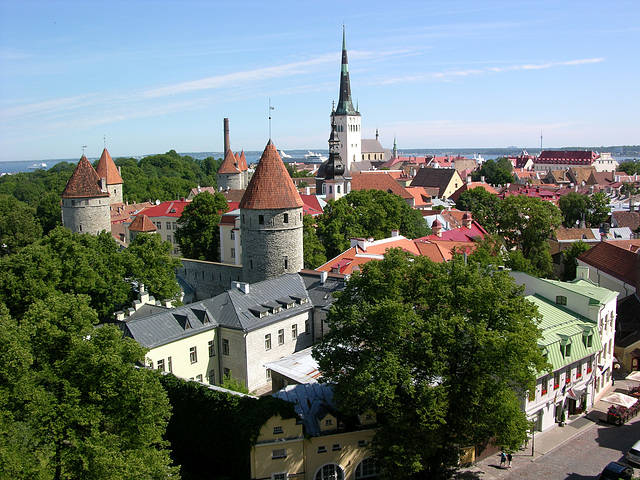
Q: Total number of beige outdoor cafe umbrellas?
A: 2